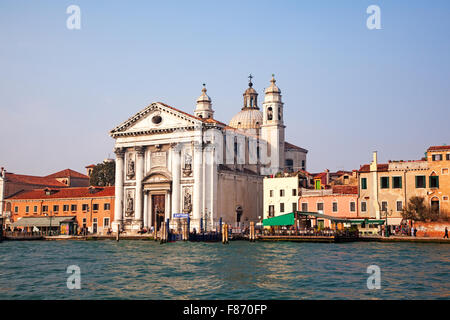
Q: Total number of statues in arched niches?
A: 4